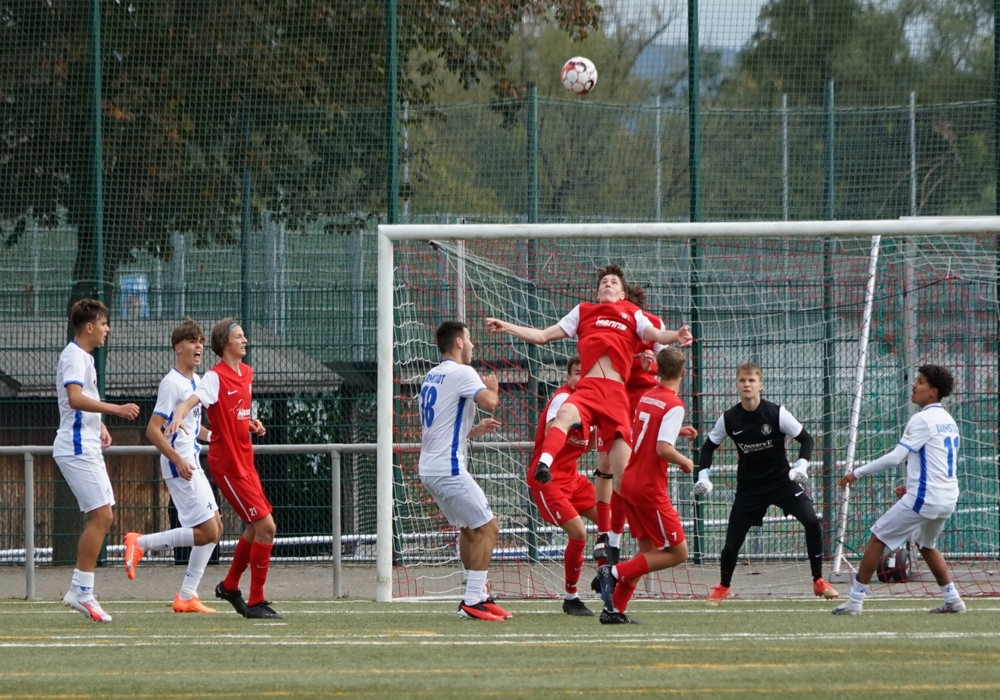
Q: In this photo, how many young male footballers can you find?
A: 10